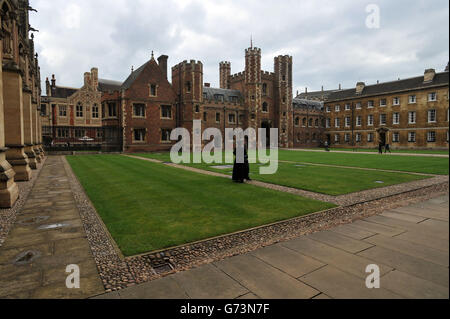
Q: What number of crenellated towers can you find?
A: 4